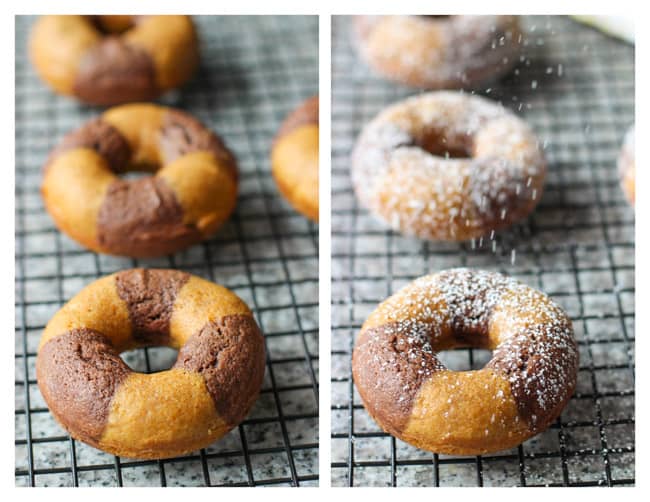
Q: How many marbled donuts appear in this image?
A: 8